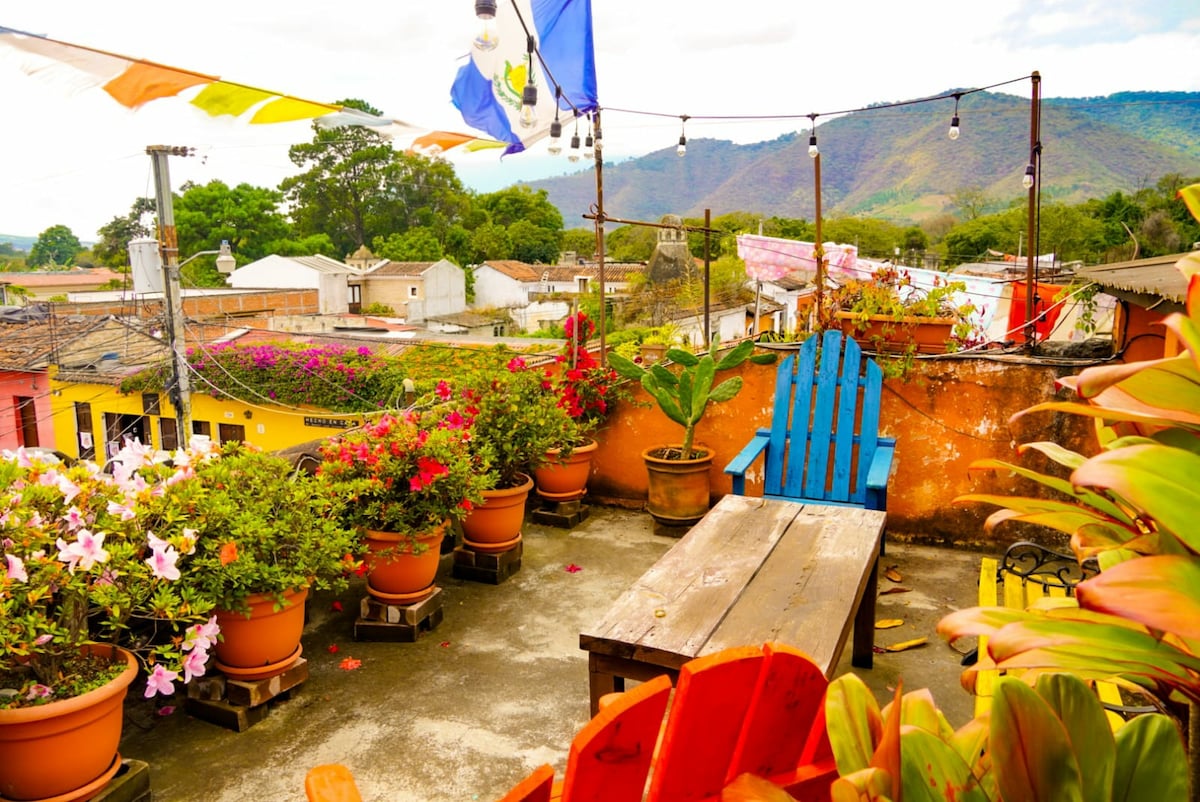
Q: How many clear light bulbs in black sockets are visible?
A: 10